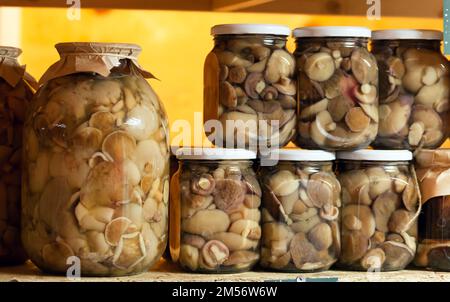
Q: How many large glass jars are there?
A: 2